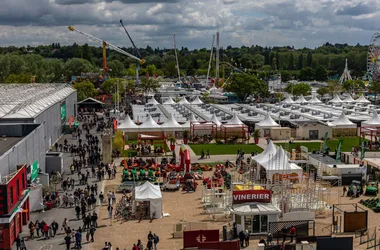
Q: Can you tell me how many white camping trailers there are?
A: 0